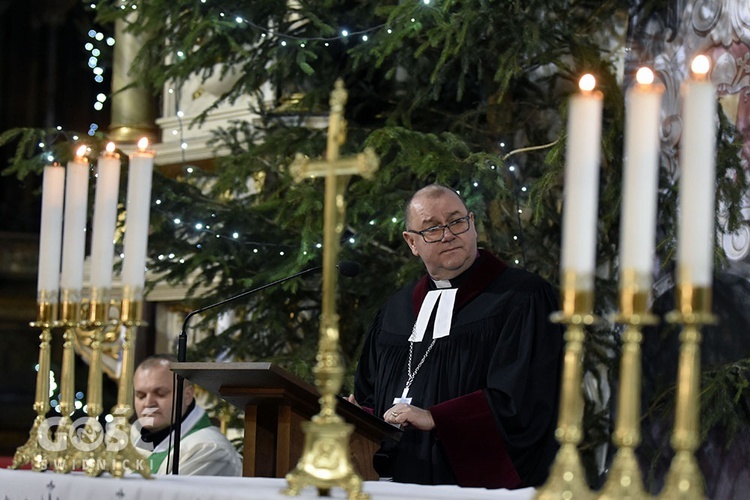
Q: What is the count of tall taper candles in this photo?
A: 7